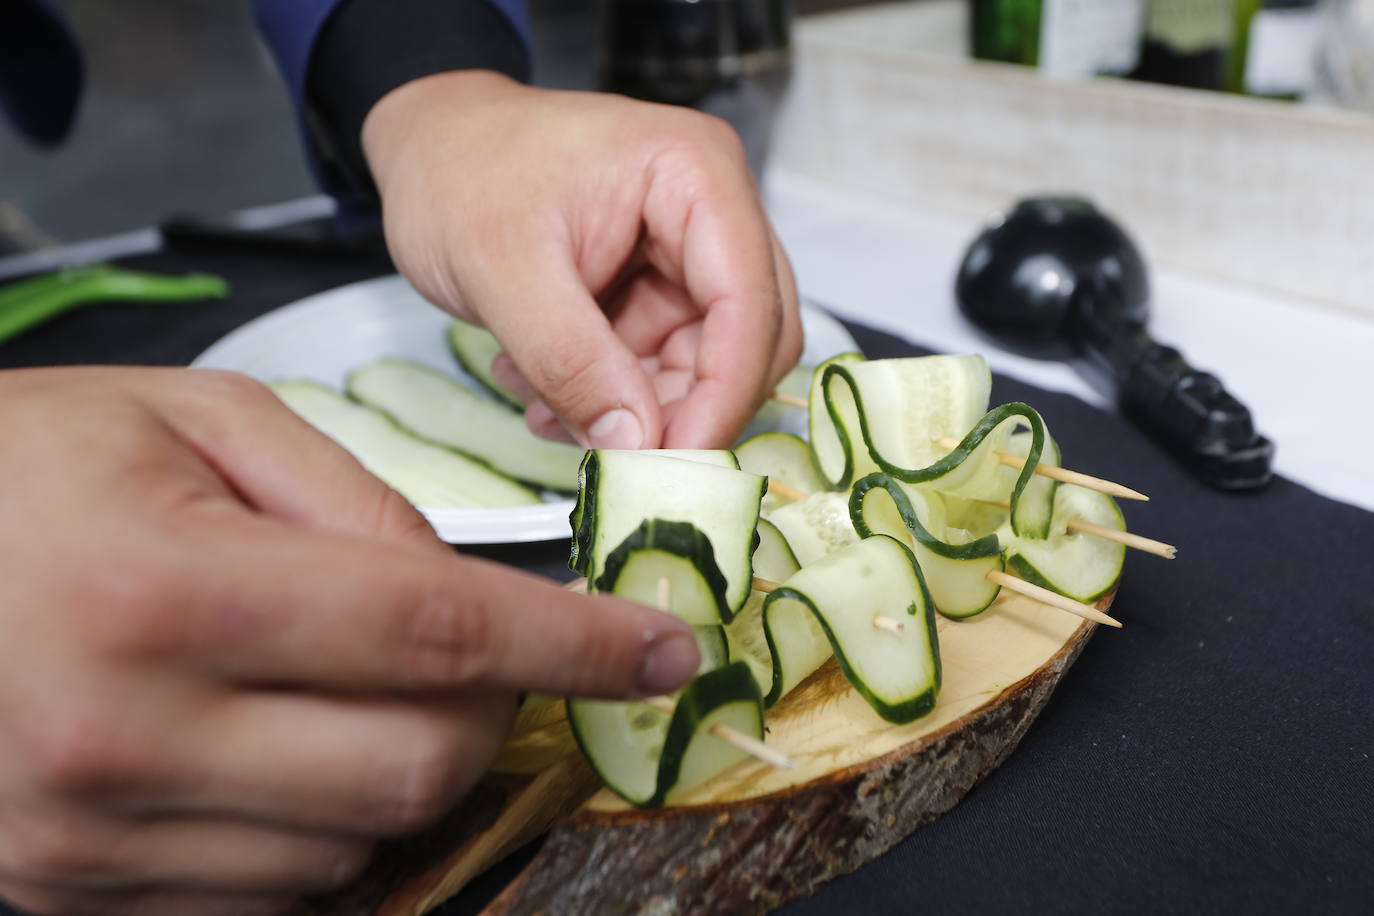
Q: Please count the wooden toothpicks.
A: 6